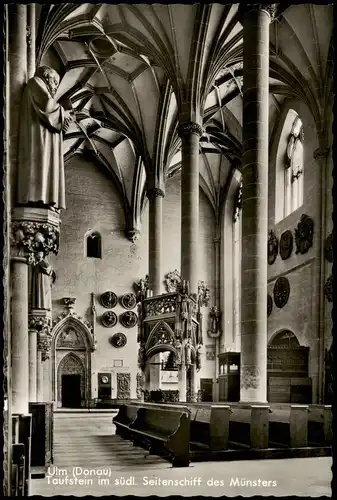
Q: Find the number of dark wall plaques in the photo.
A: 12